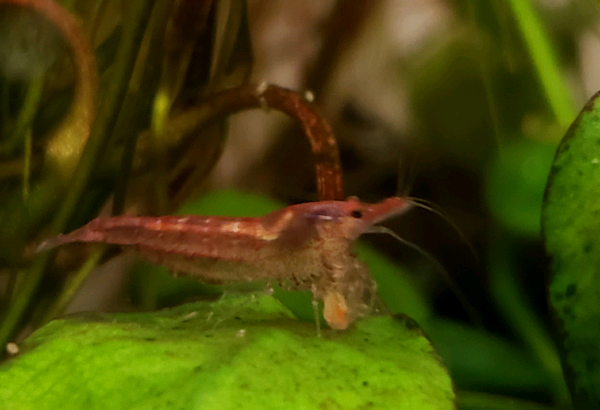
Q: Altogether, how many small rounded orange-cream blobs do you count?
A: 1